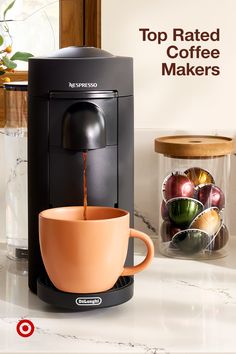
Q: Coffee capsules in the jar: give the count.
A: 9